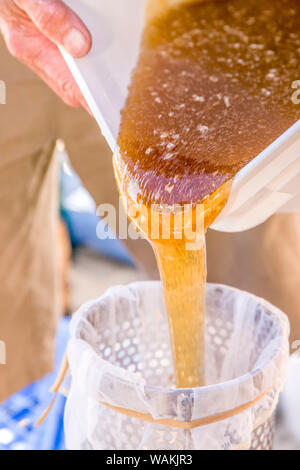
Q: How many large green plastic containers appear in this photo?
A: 0